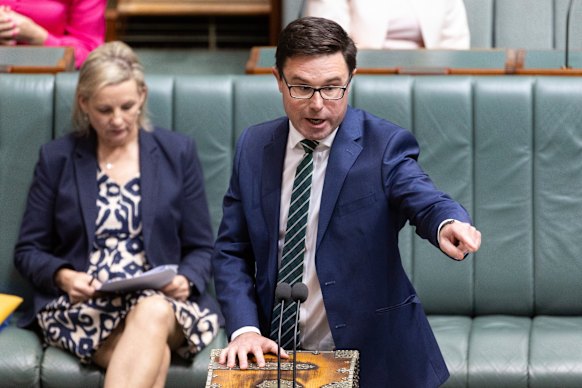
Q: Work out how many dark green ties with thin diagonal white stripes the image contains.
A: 1